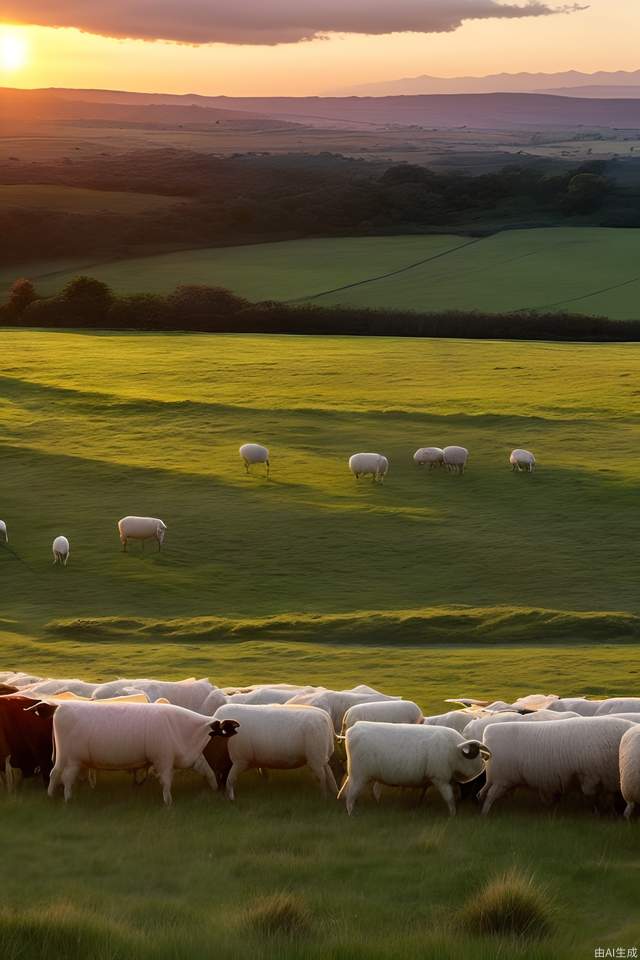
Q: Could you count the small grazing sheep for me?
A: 8